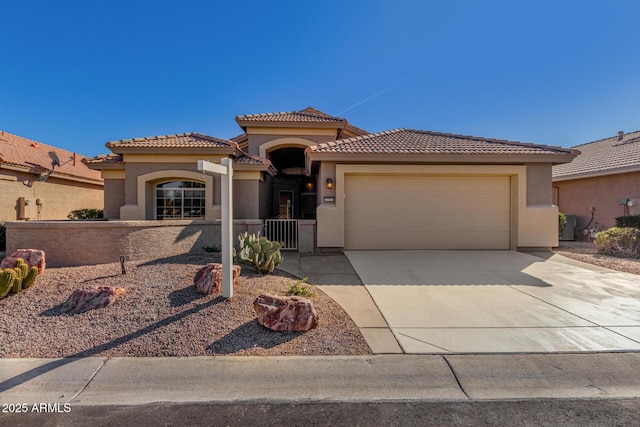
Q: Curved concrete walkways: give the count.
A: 1